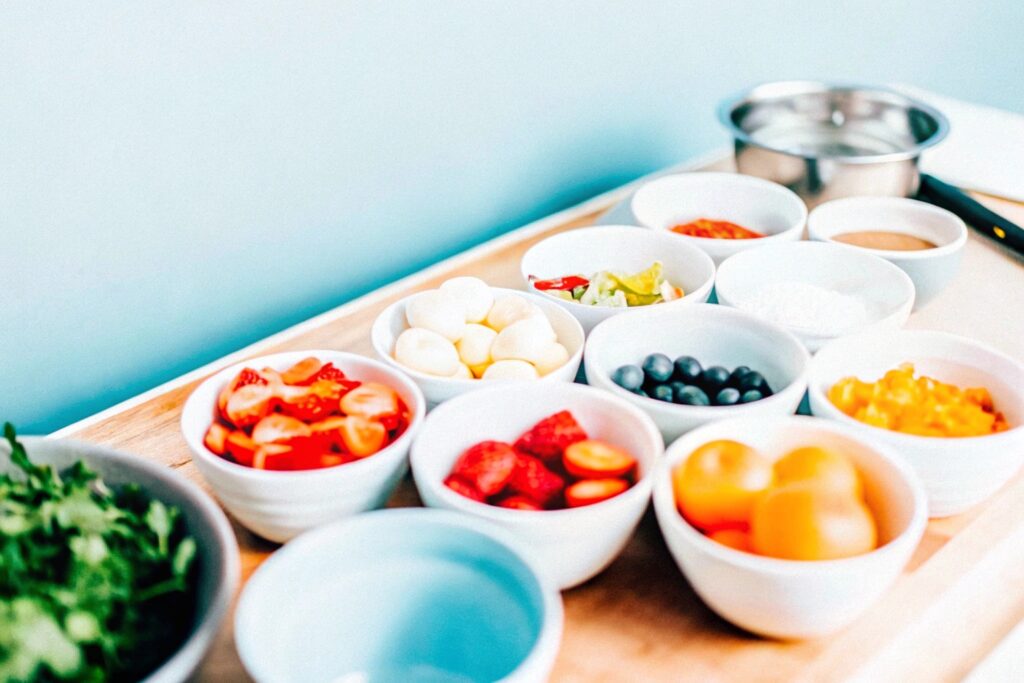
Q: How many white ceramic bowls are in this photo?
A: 11